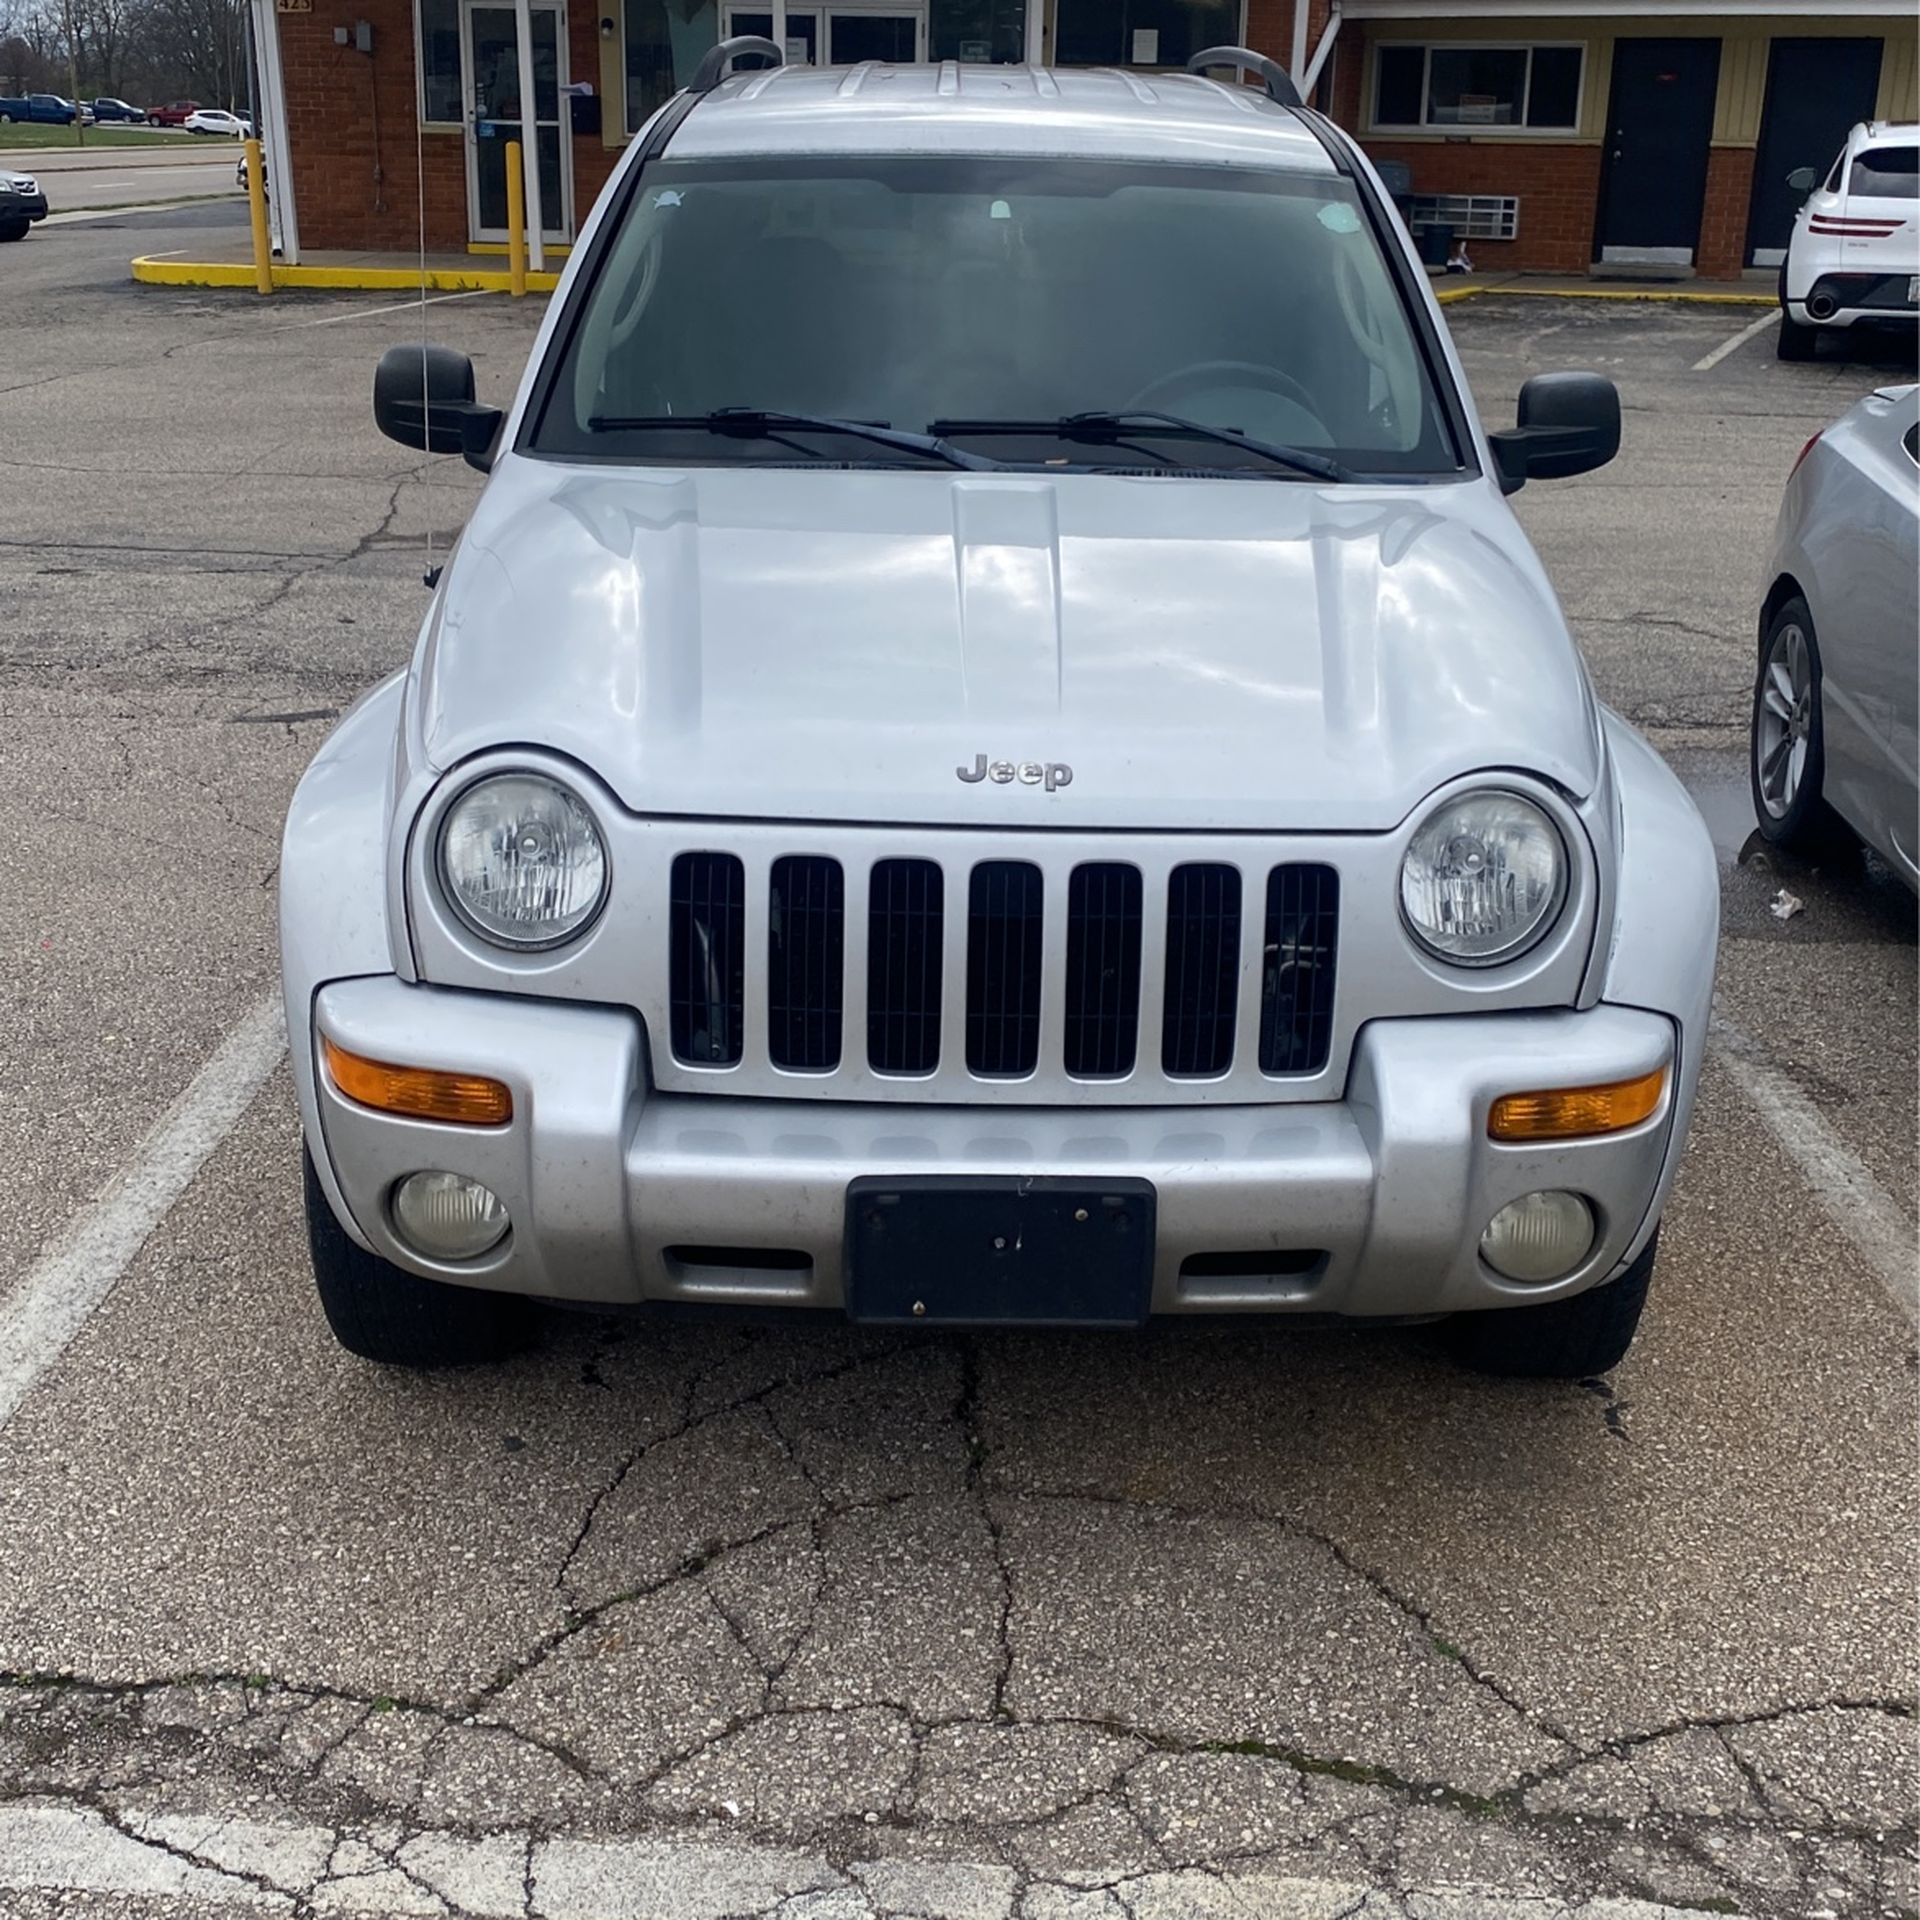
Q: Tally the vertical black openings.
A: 7